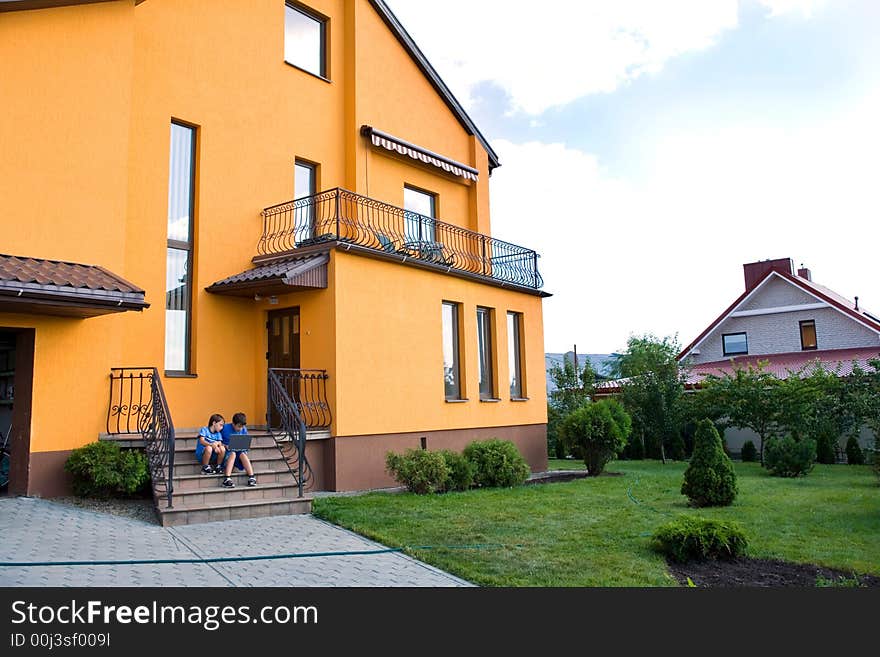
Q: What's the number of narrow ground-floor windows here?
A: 3